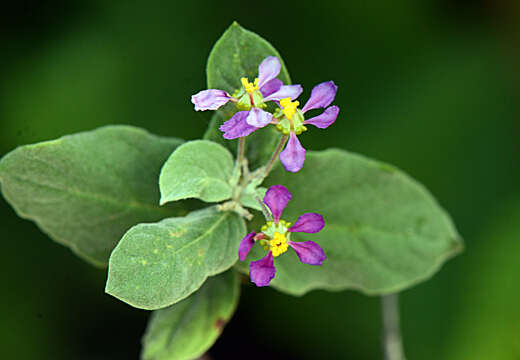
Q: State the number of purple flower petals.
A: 14